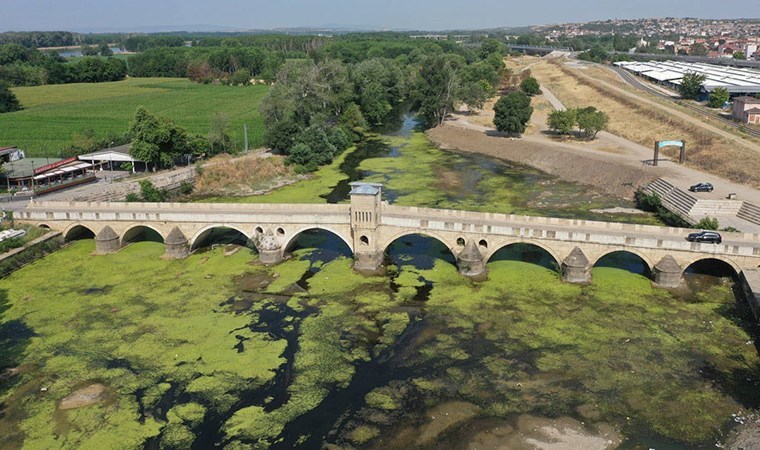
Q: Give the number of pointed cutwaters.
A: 6